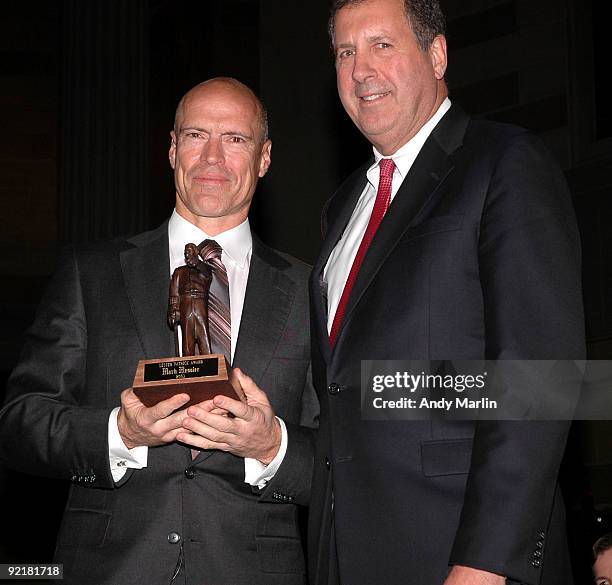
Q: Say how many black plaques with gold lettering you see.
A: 1